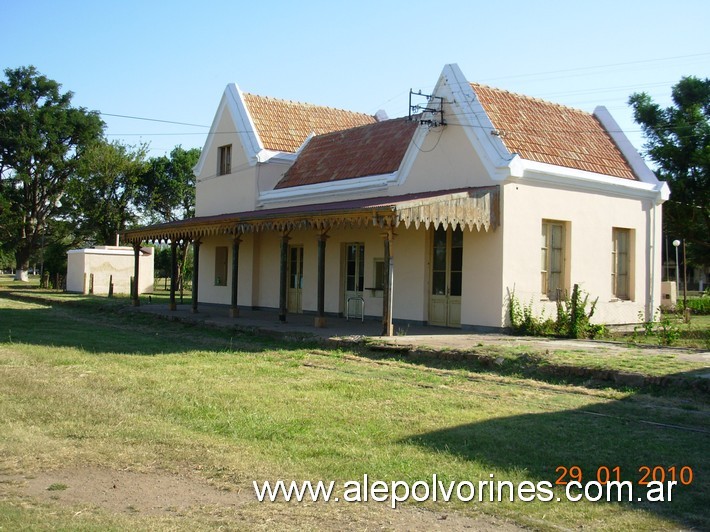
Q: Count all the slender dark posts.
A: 7